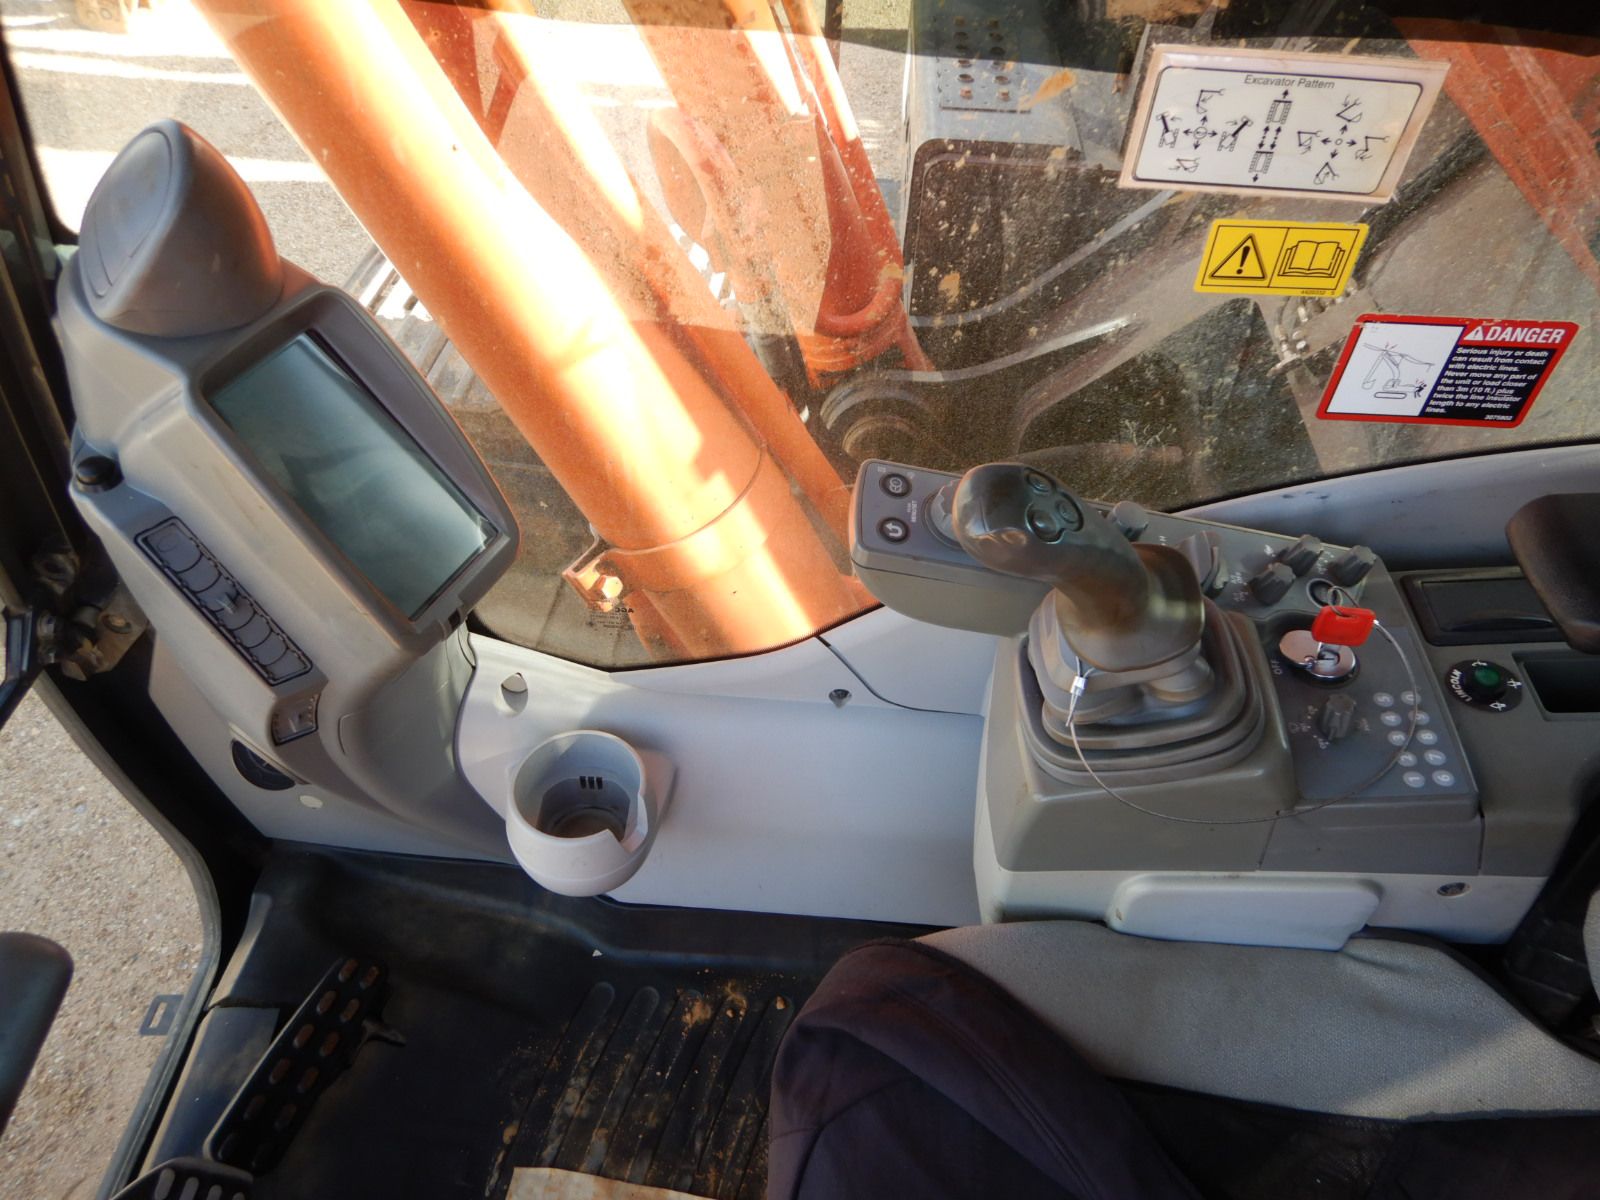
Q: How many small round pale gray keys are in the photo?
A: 10